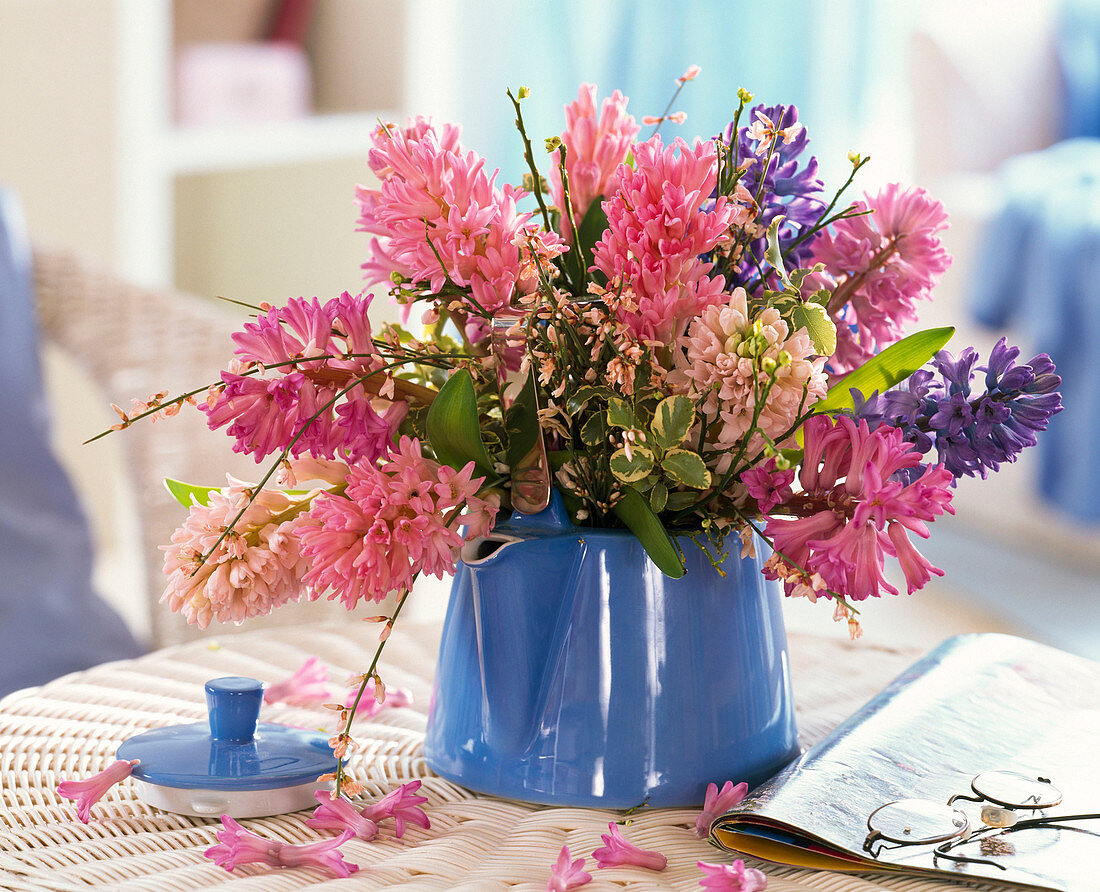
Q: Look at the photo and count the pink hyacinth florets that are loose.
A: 11